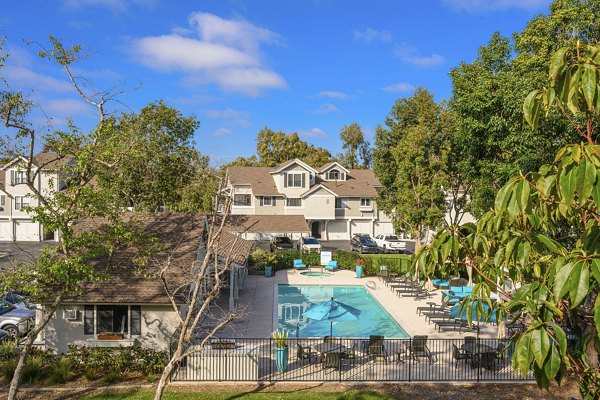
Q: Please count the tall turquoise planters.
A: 3